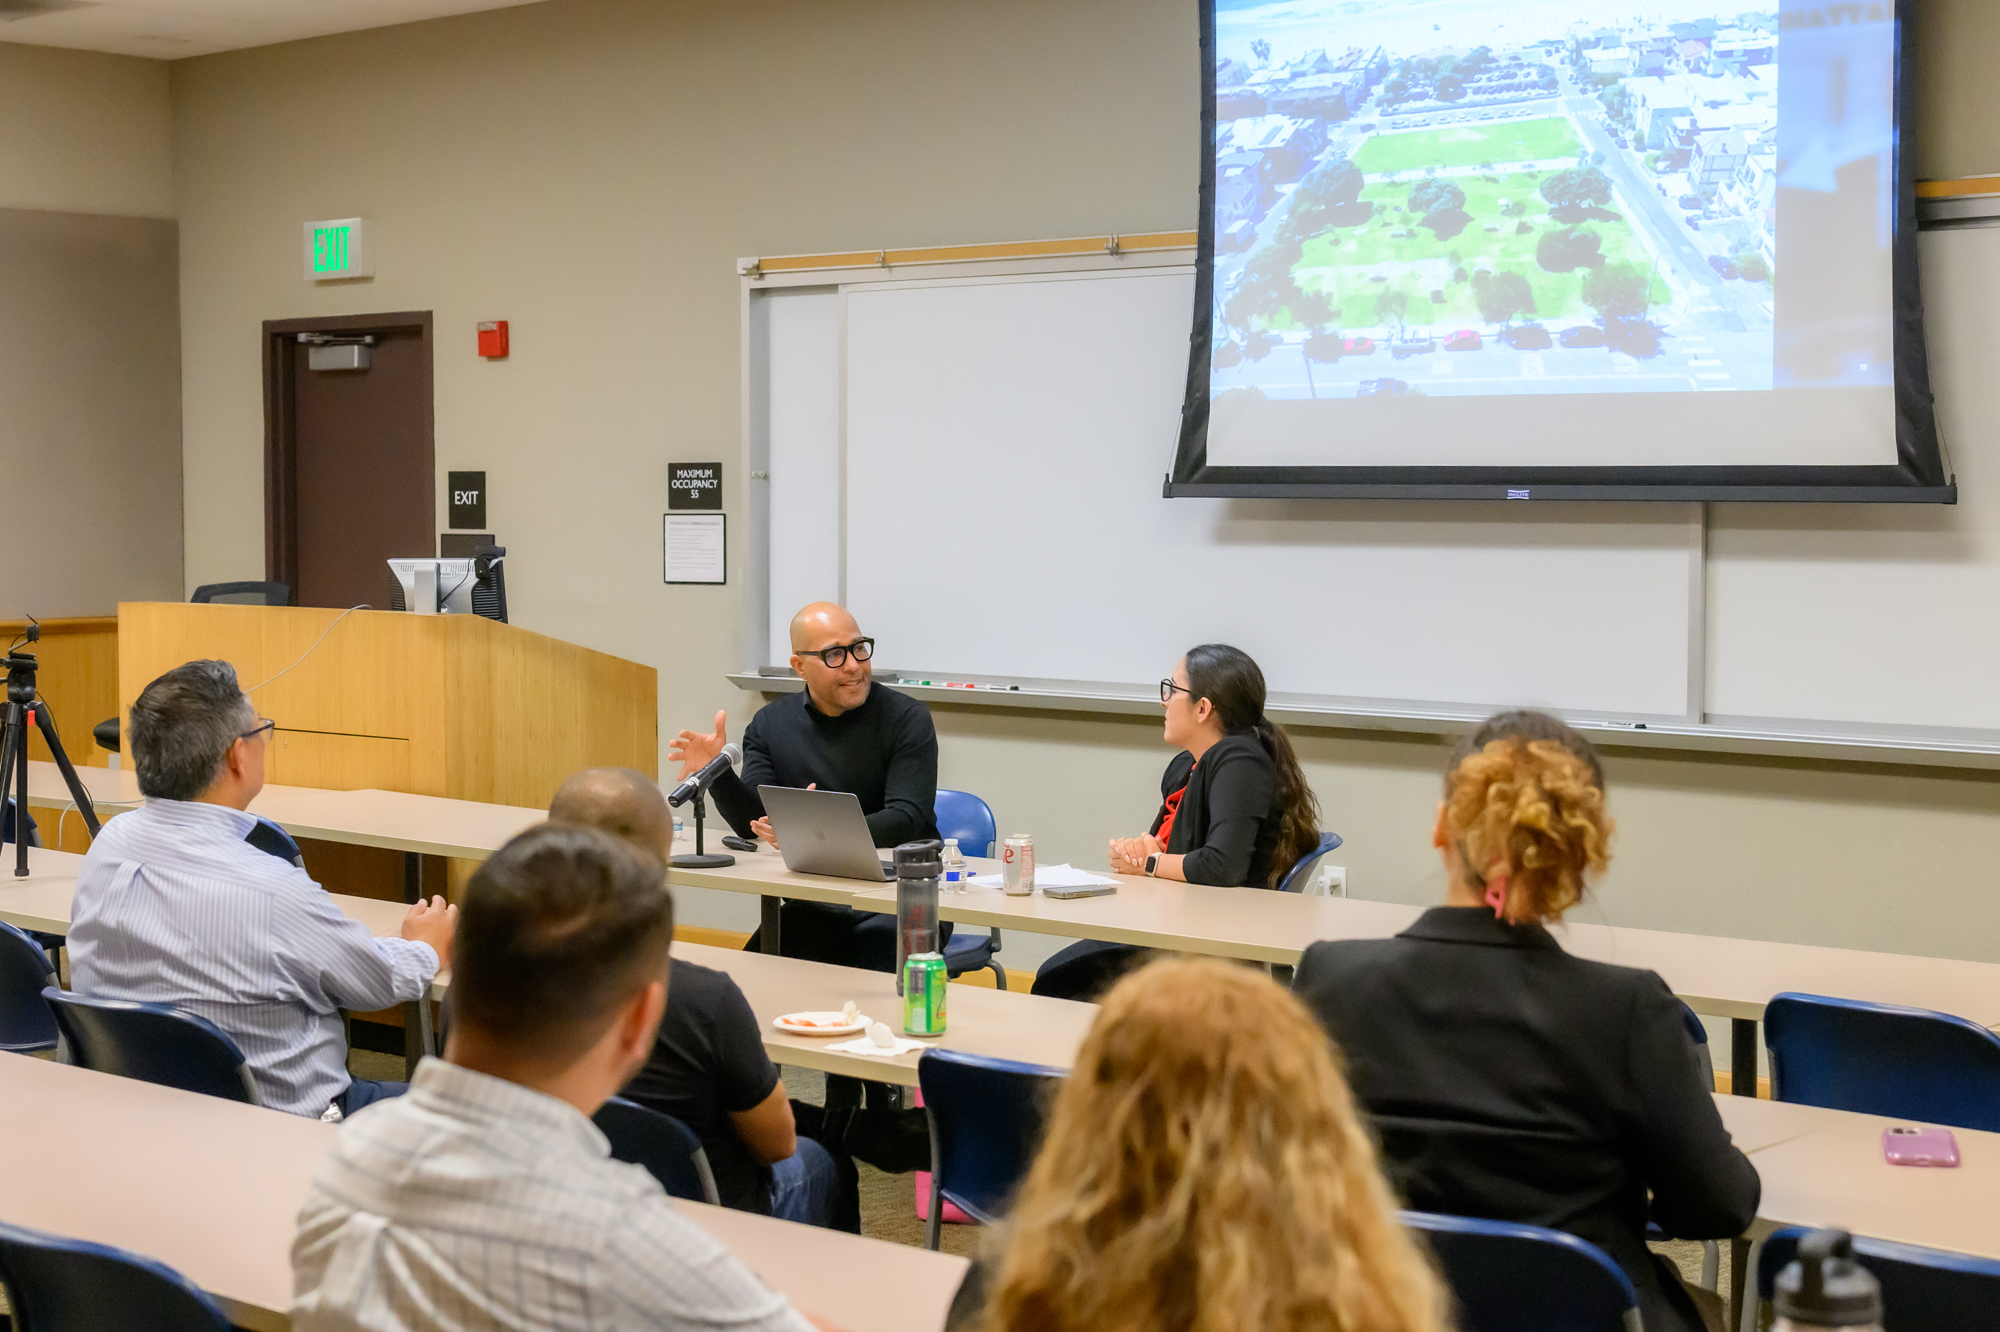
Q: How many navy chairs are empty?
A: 8